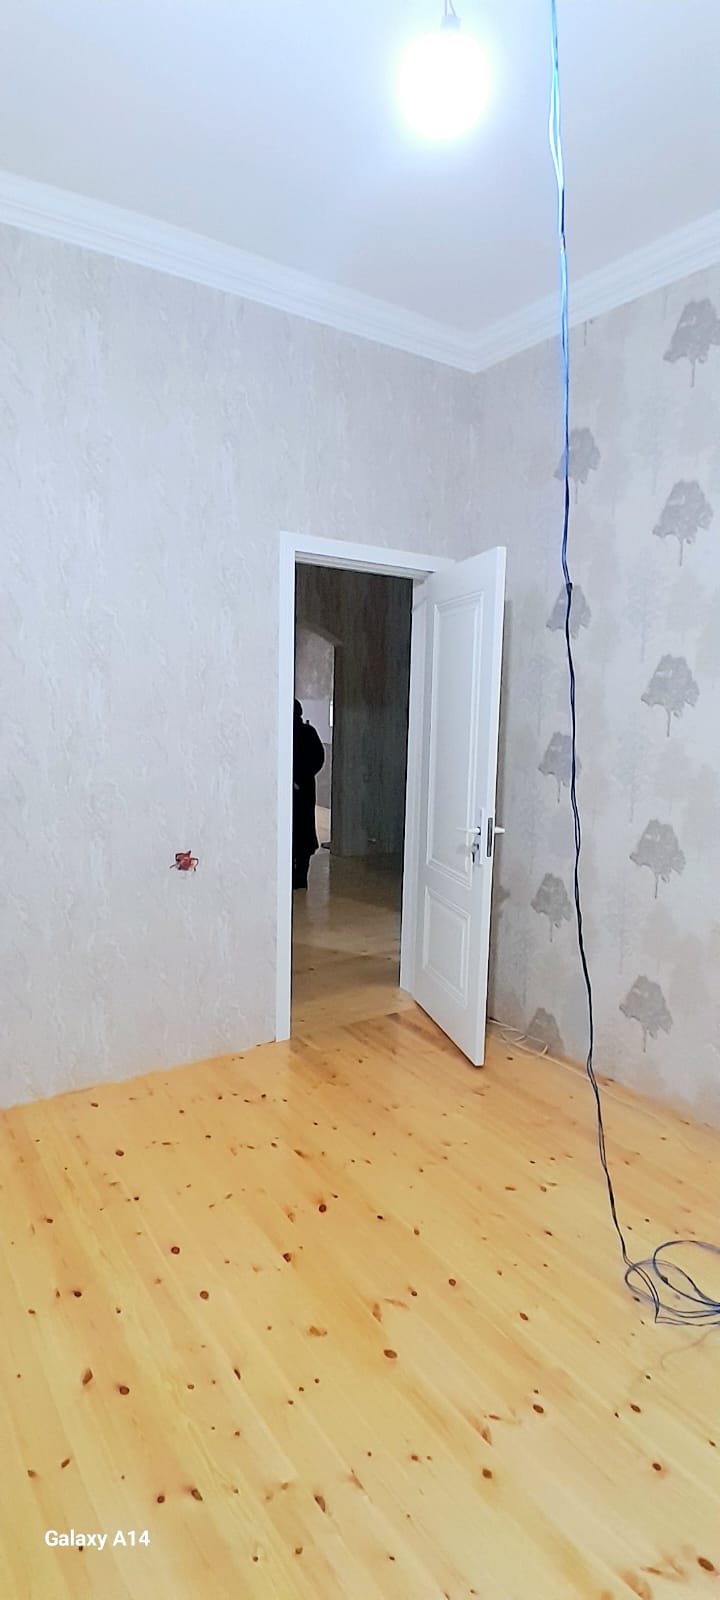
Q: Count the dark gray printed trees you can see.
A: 10